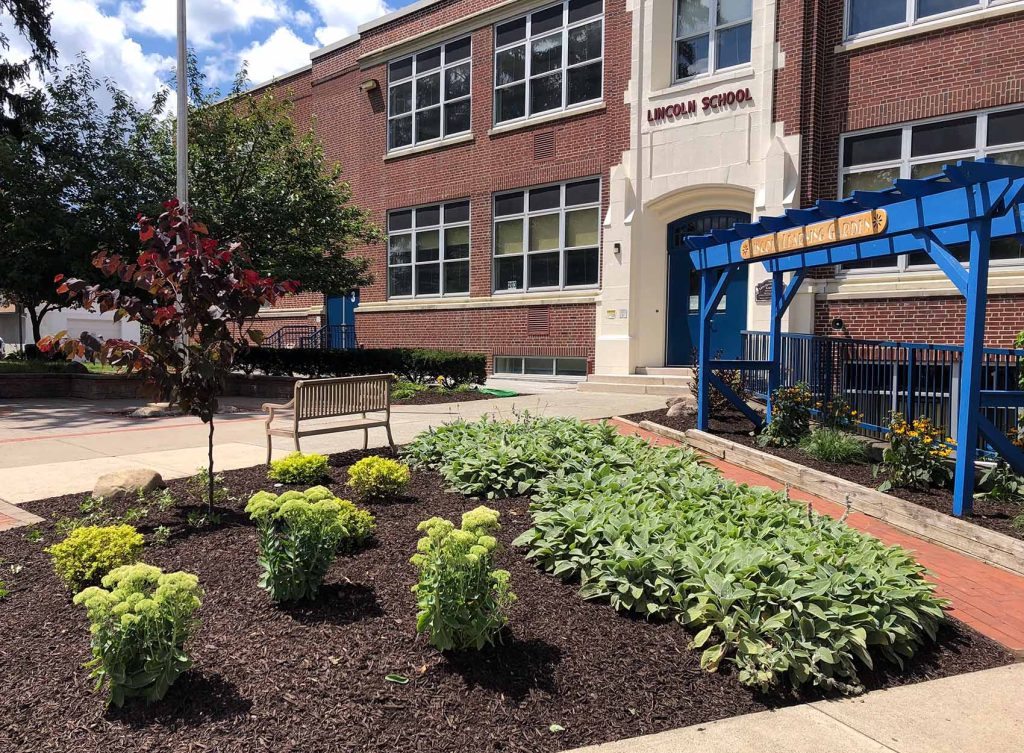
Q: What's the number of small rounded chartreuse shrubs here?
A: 4